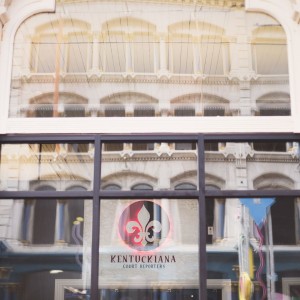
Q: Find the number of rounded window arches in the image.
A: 12